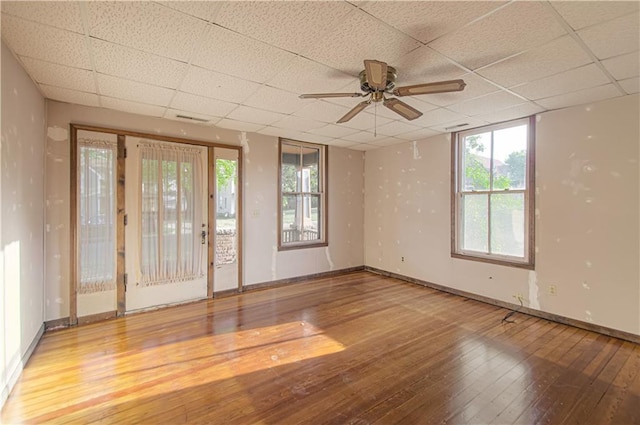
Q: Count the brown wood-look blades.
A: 5